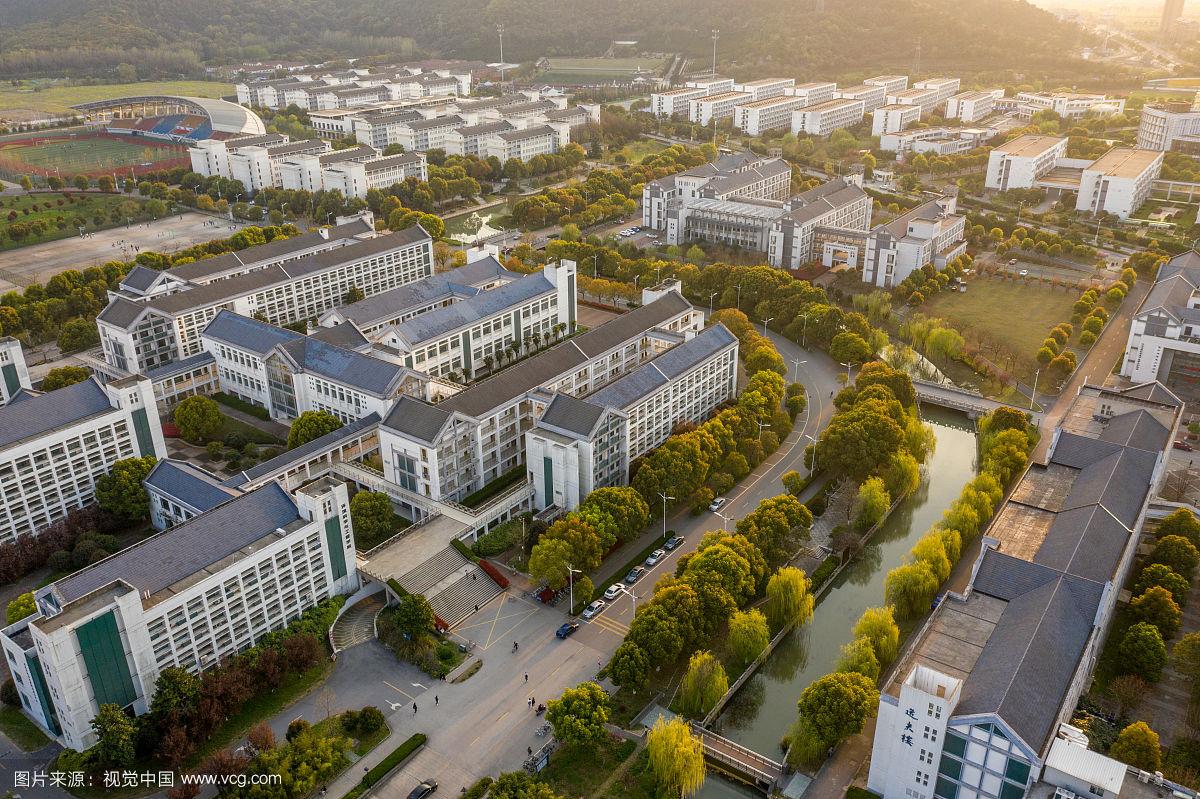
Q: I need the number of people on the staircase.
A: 3